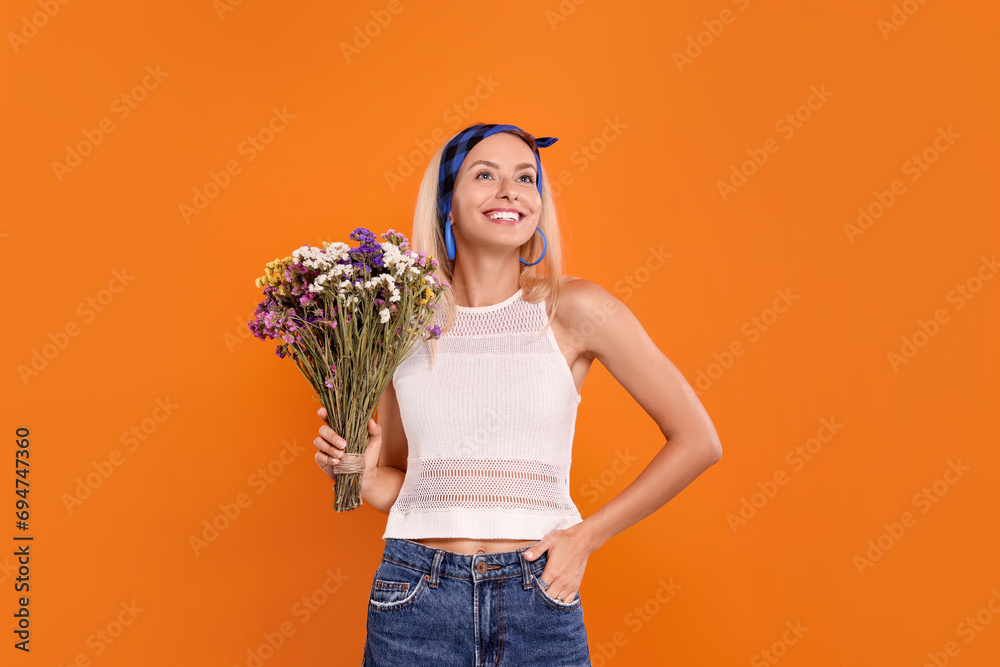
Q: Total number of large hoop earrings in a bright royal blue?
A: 2